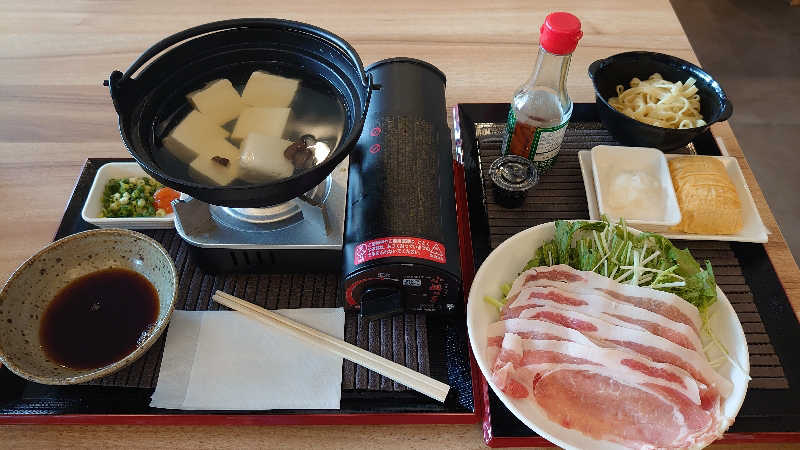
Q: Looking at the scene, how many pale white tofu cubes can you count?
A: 6